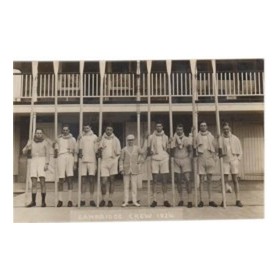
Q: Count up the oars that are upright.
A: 8